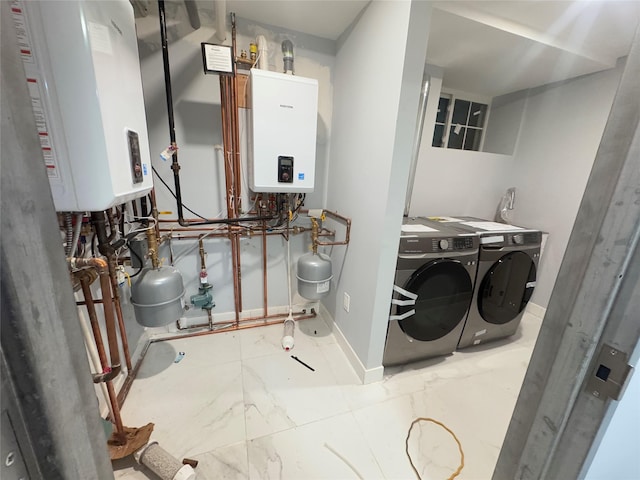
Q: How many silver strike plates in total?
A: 1